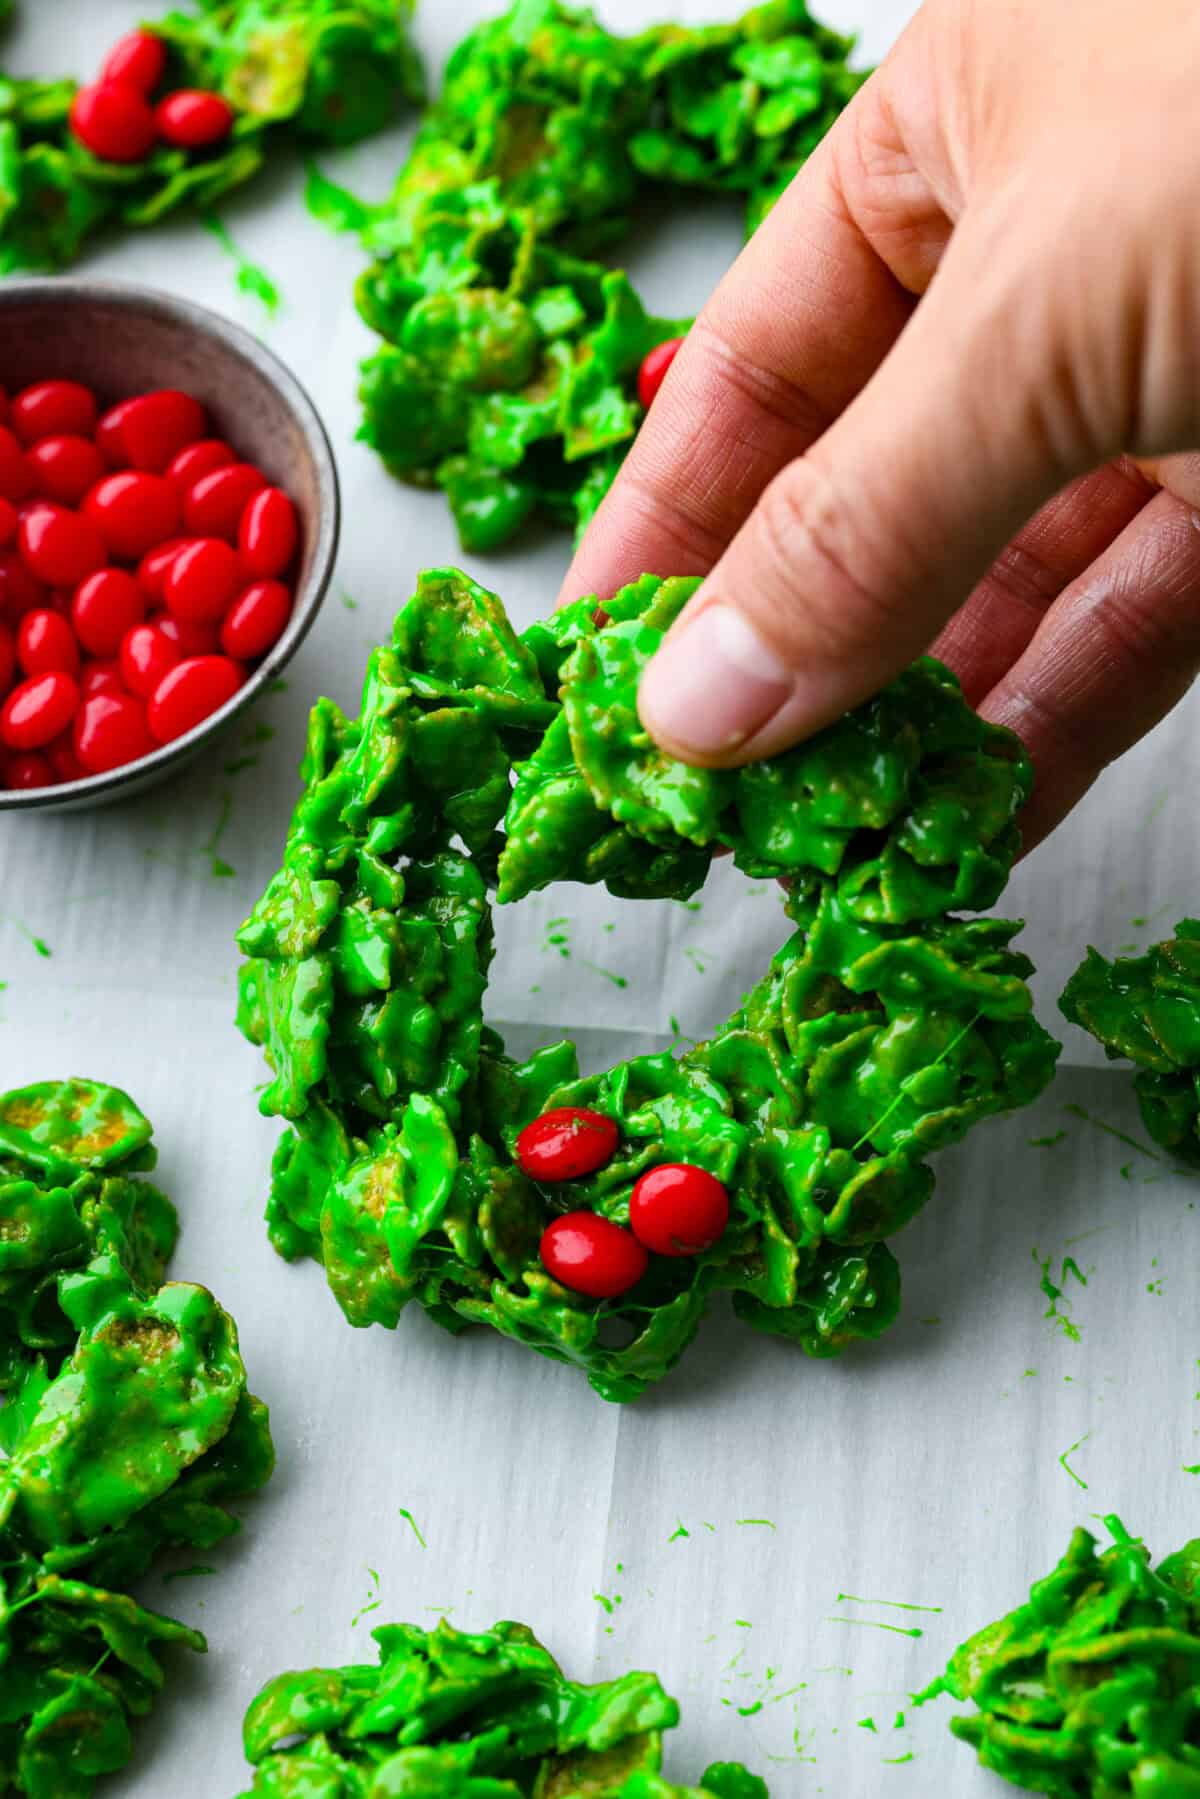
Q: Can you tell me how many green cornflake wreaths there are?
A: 7